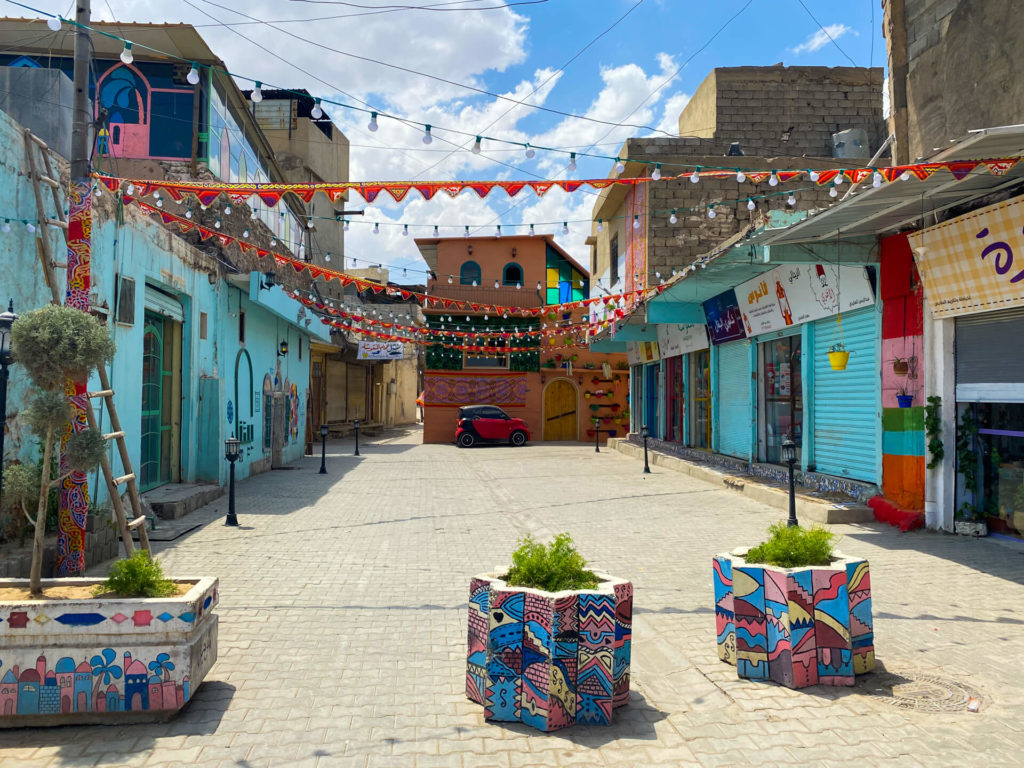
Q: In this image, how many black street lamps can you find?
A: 7